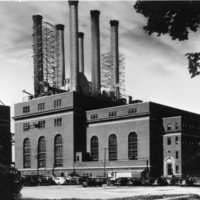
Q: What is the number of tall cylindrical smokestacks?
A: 6